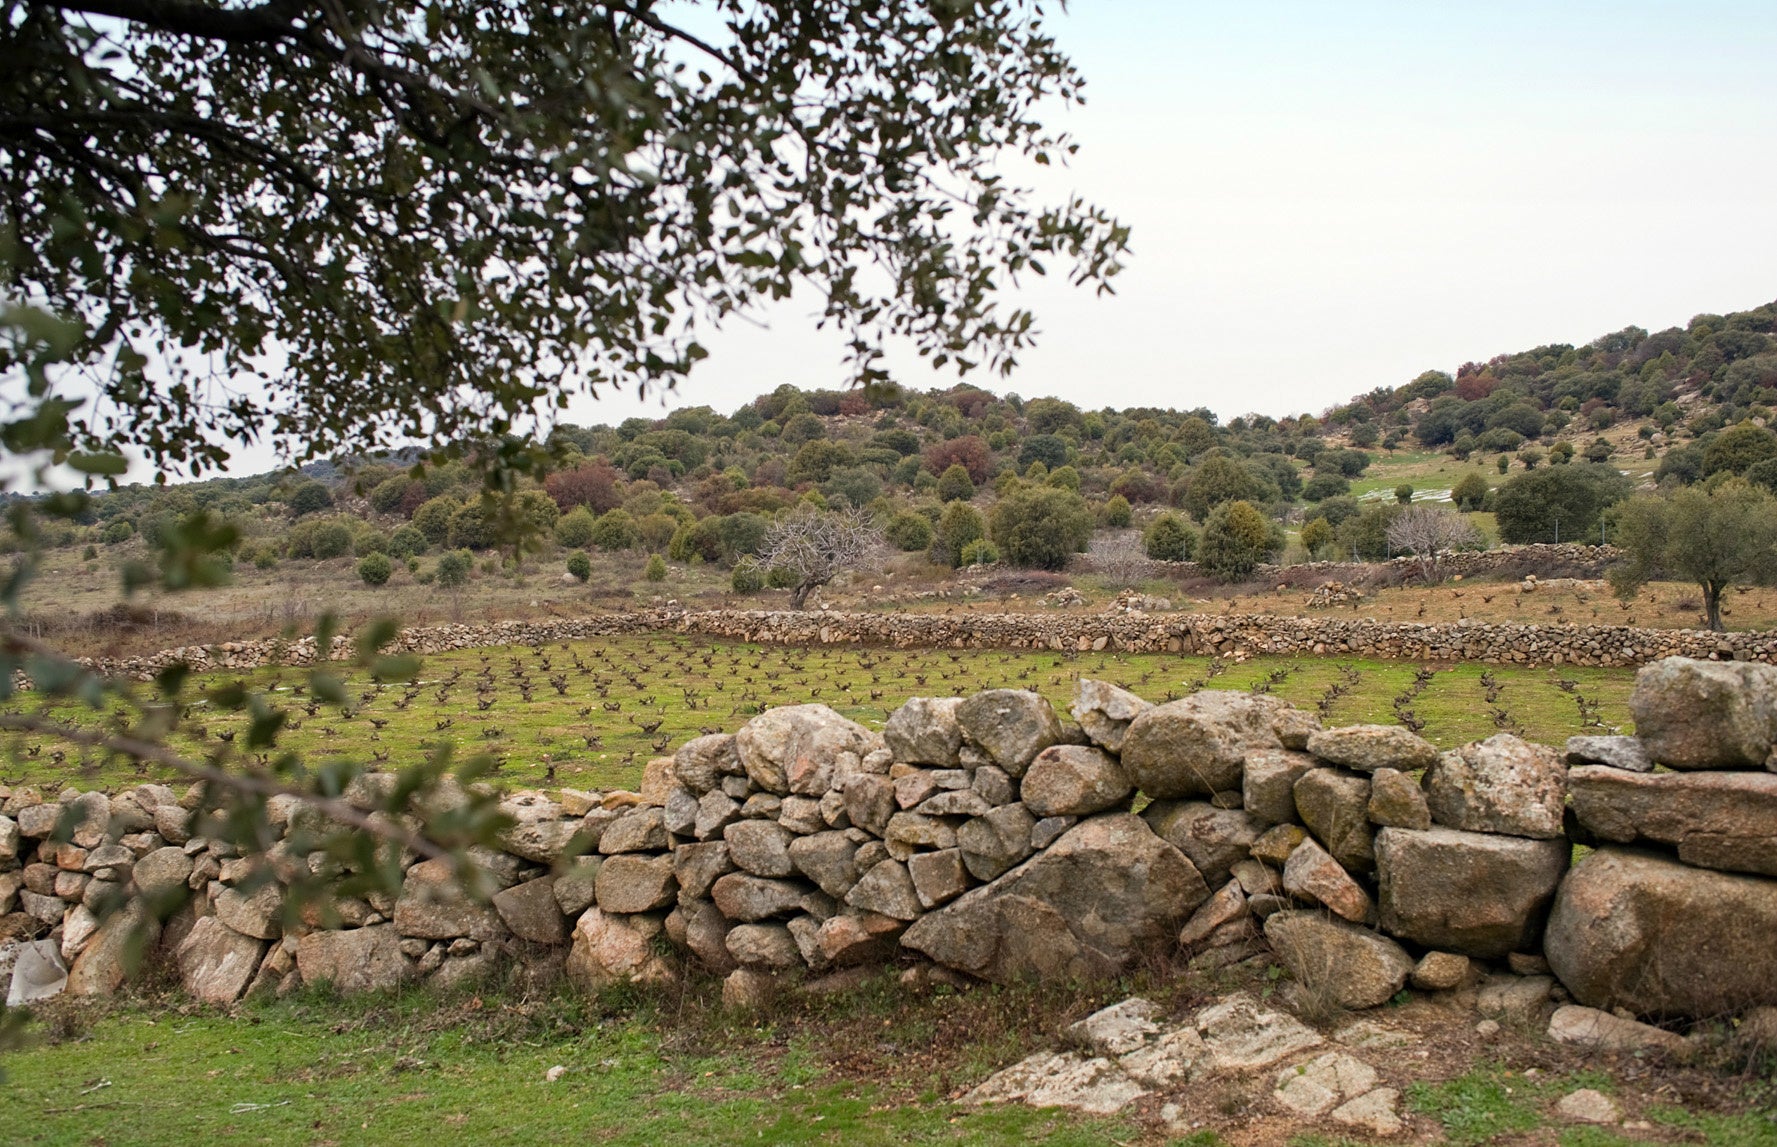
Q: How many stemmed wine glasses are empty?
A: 0